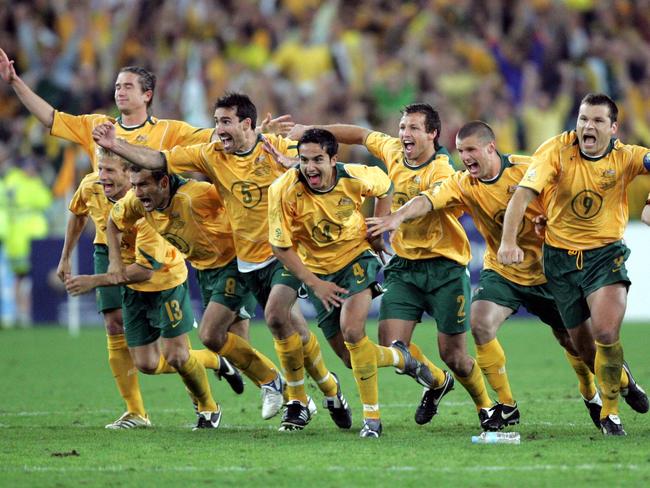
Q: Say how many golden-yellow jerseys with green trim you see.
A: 8